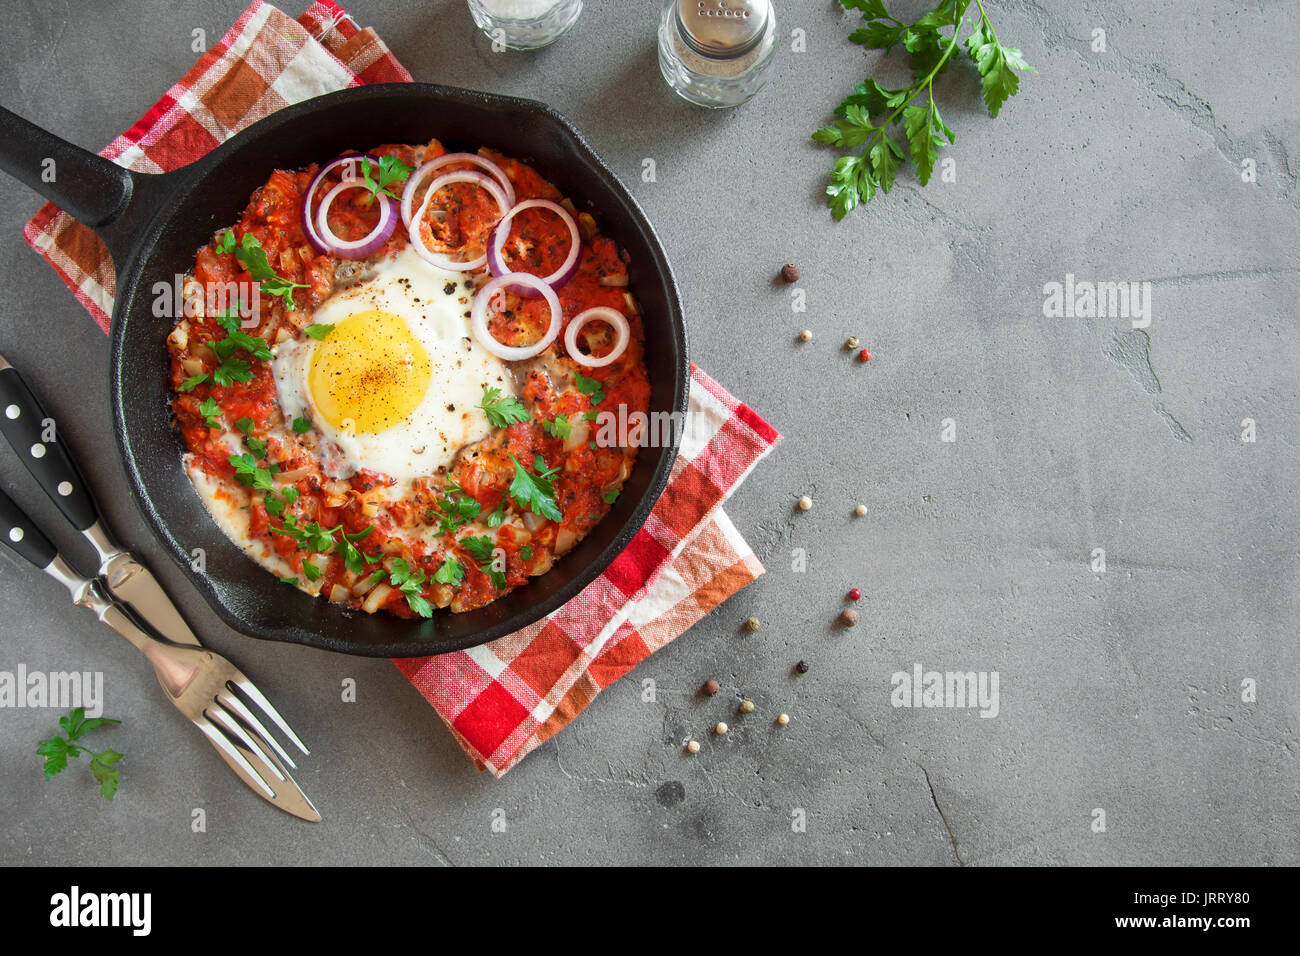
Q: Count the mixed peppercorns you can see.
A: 15